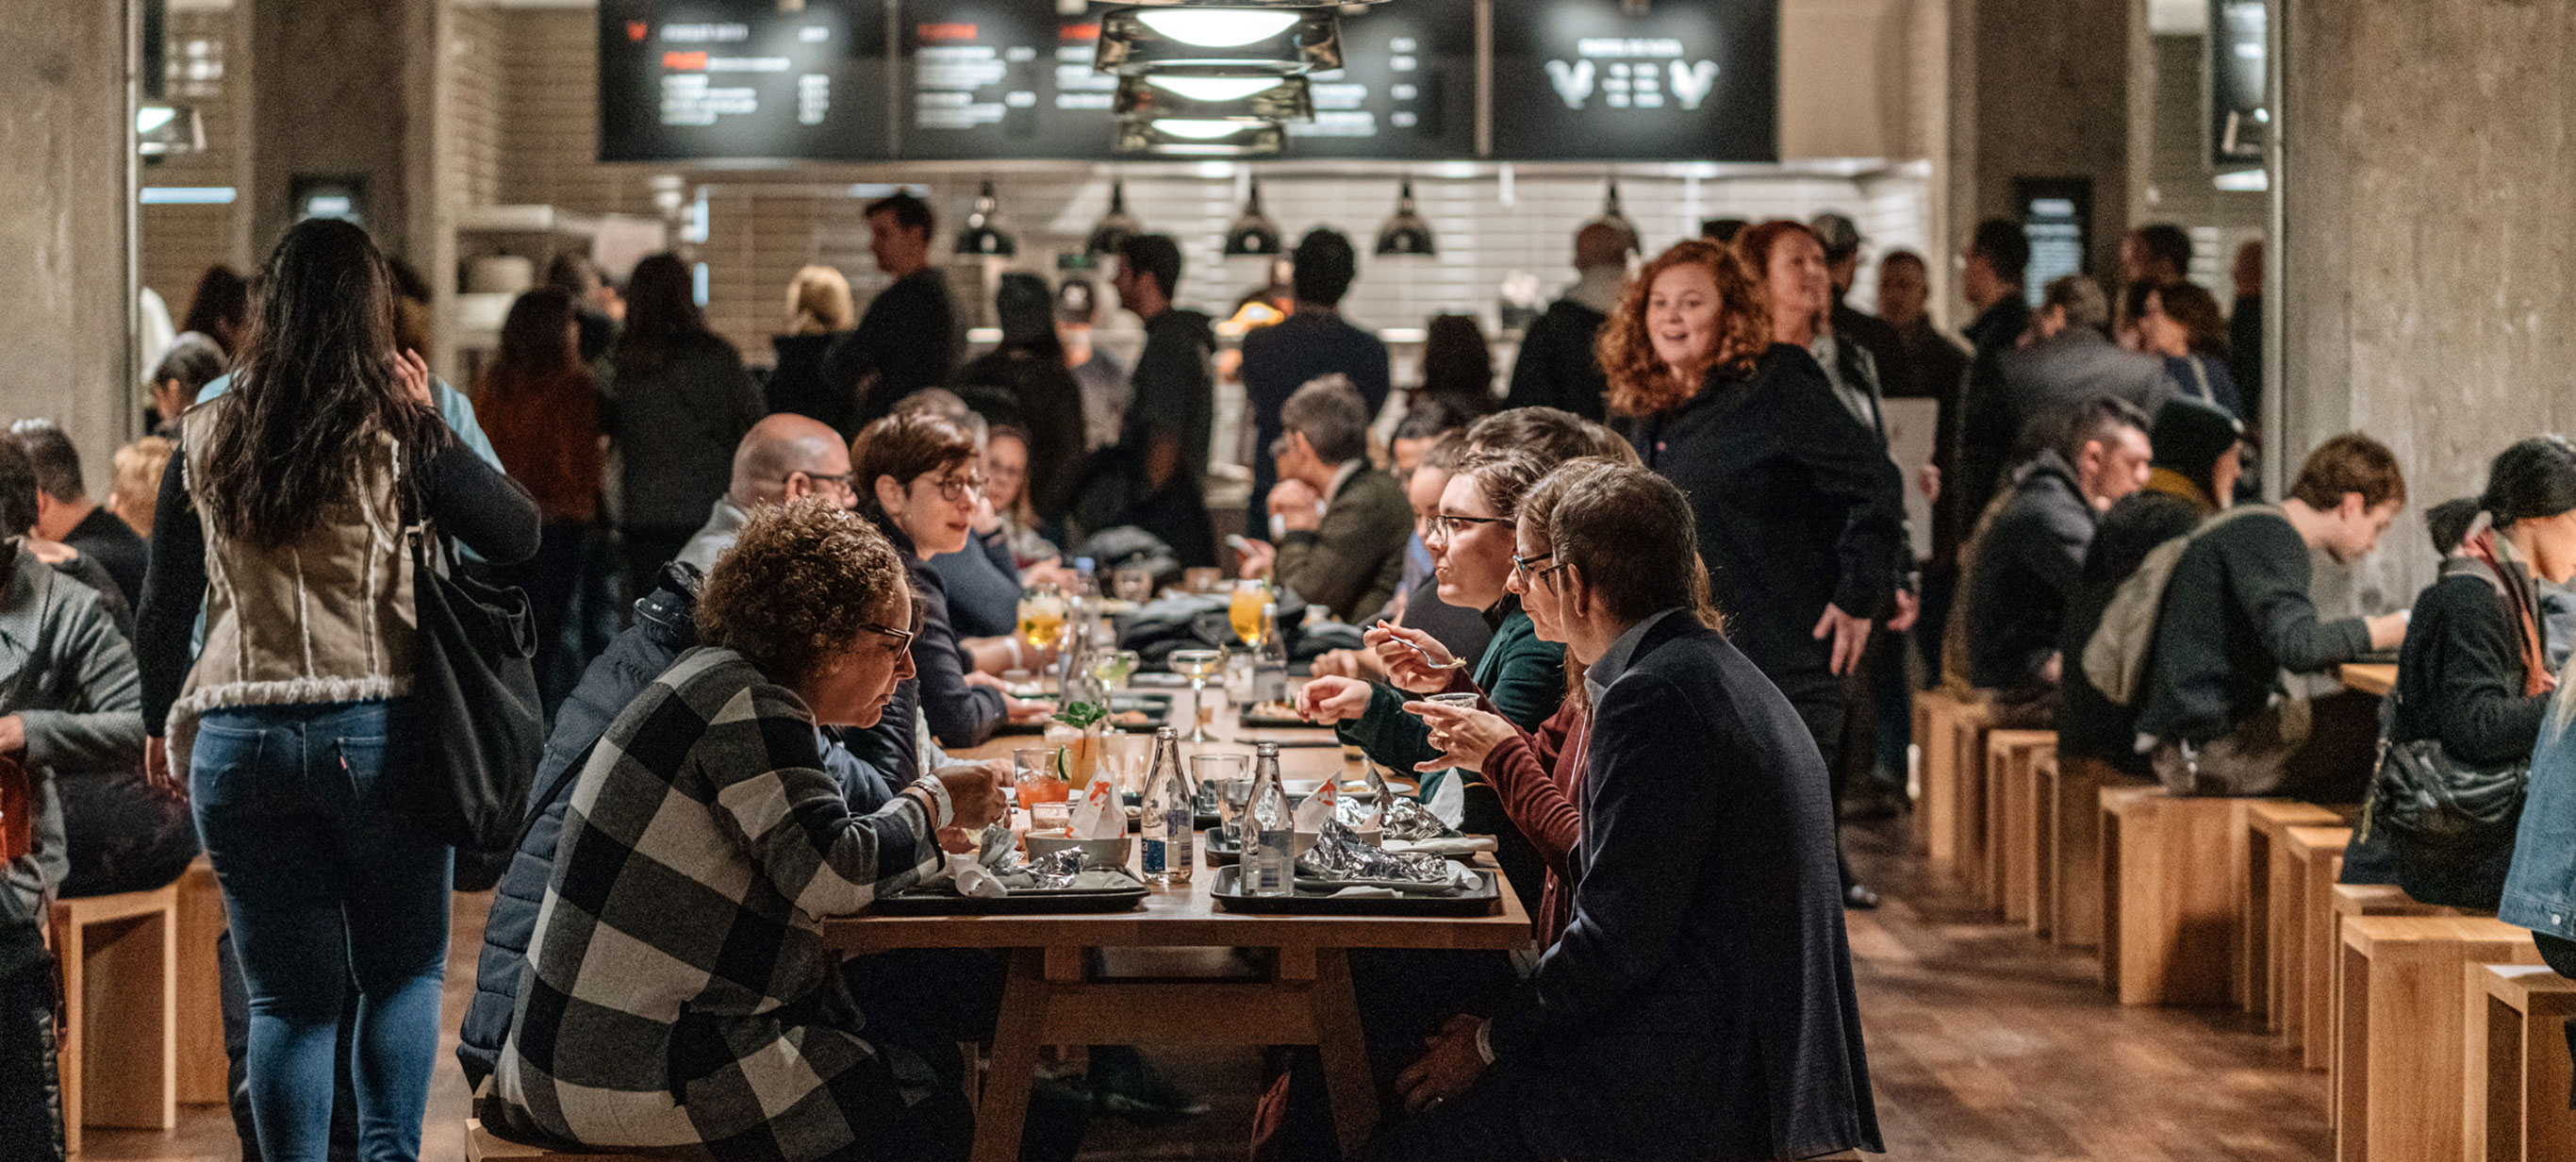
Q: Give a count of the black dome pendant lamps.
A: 5